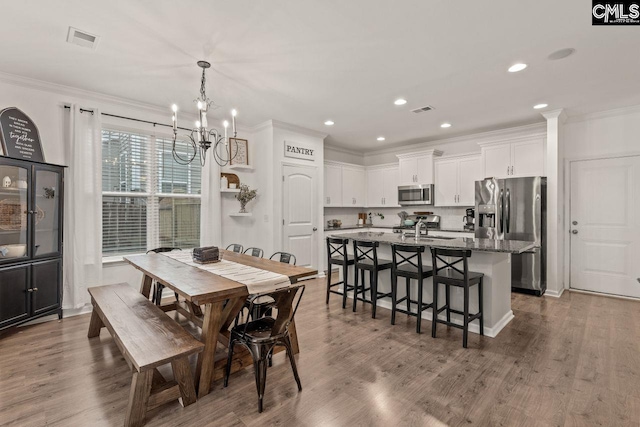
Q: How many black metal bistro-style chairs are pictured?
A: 5